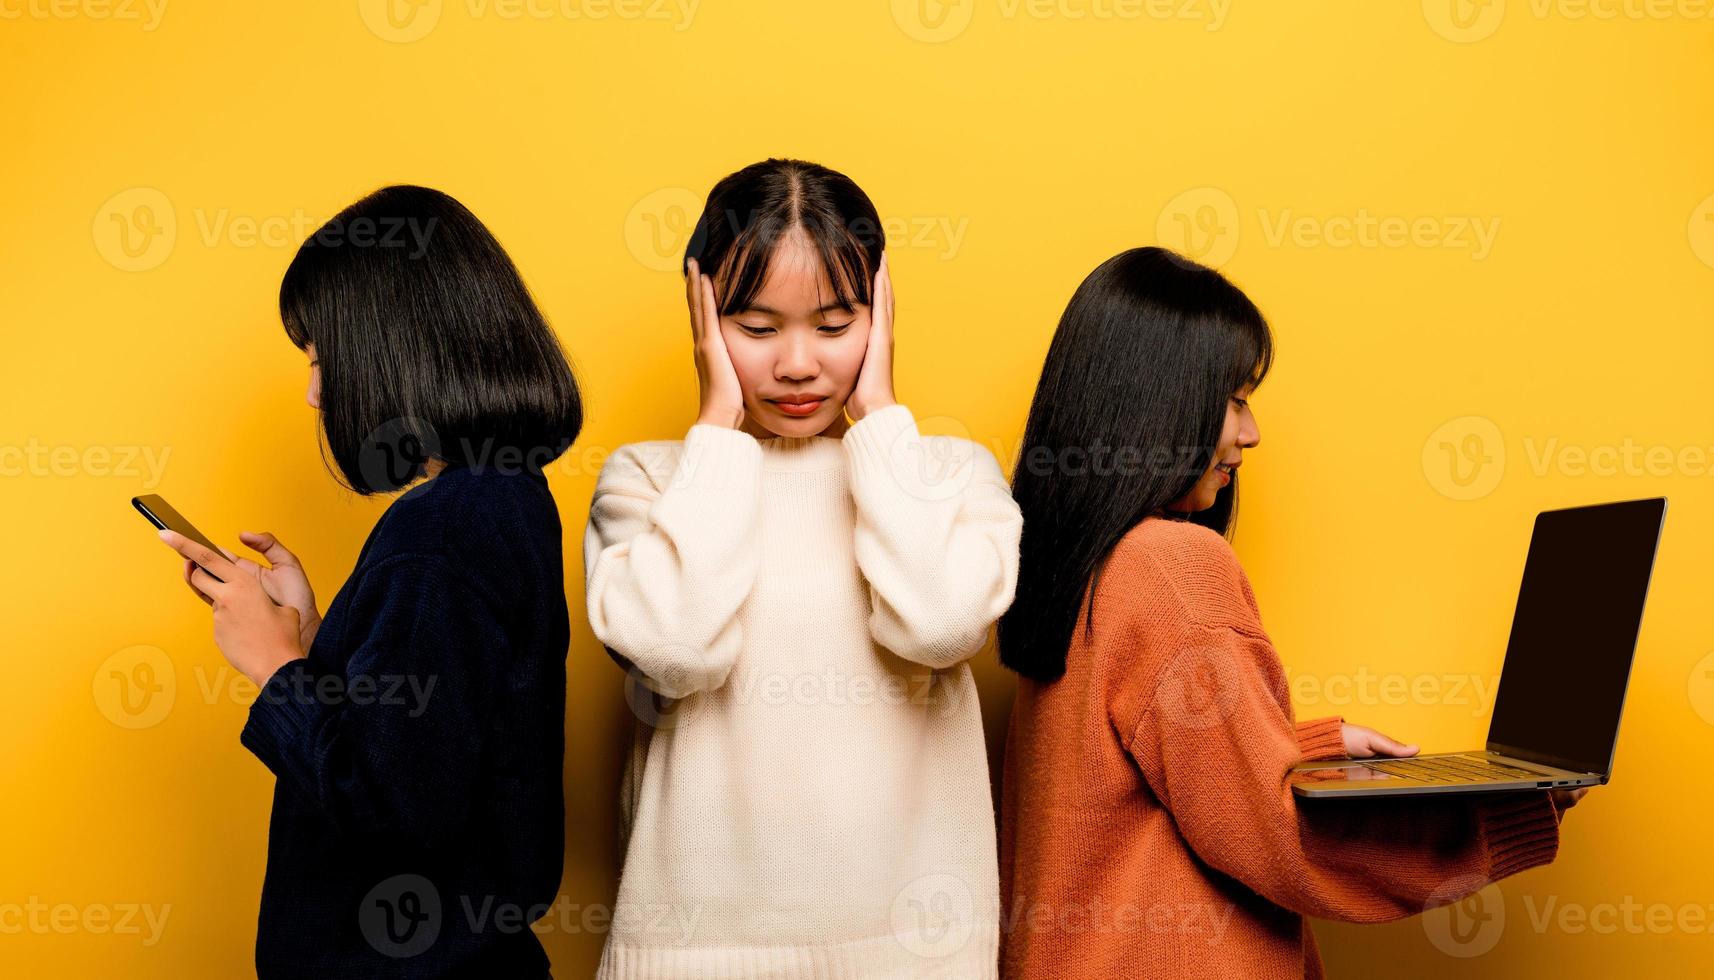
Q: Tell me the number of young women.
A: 3